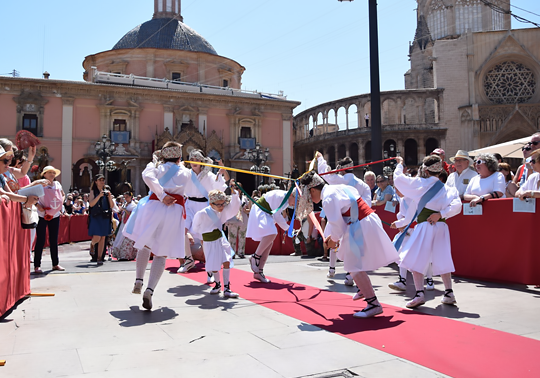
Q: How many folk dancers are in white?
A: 8